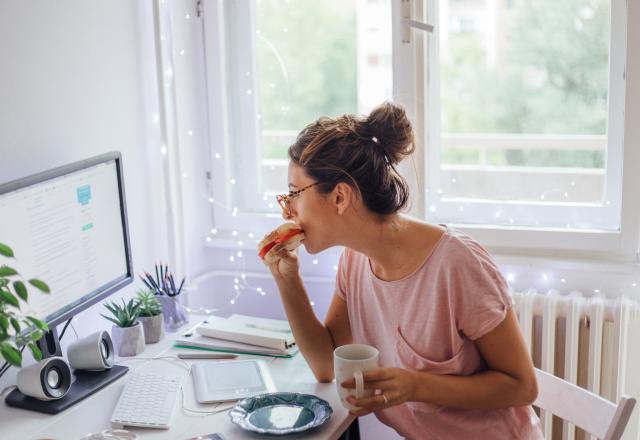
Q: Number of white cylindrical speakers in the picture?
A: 2